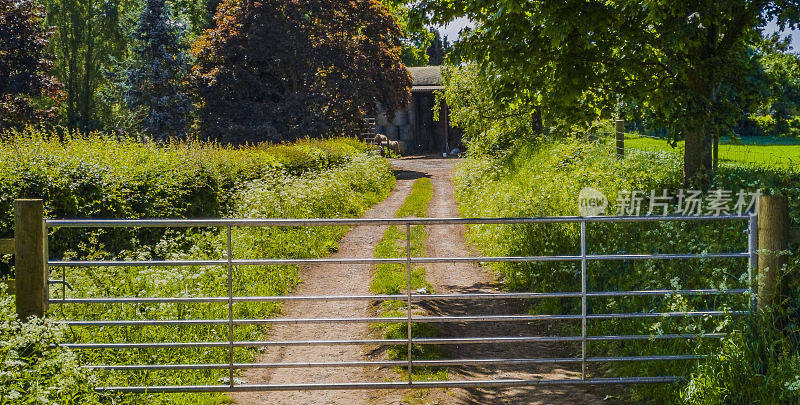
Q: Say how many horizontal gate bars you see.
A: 7